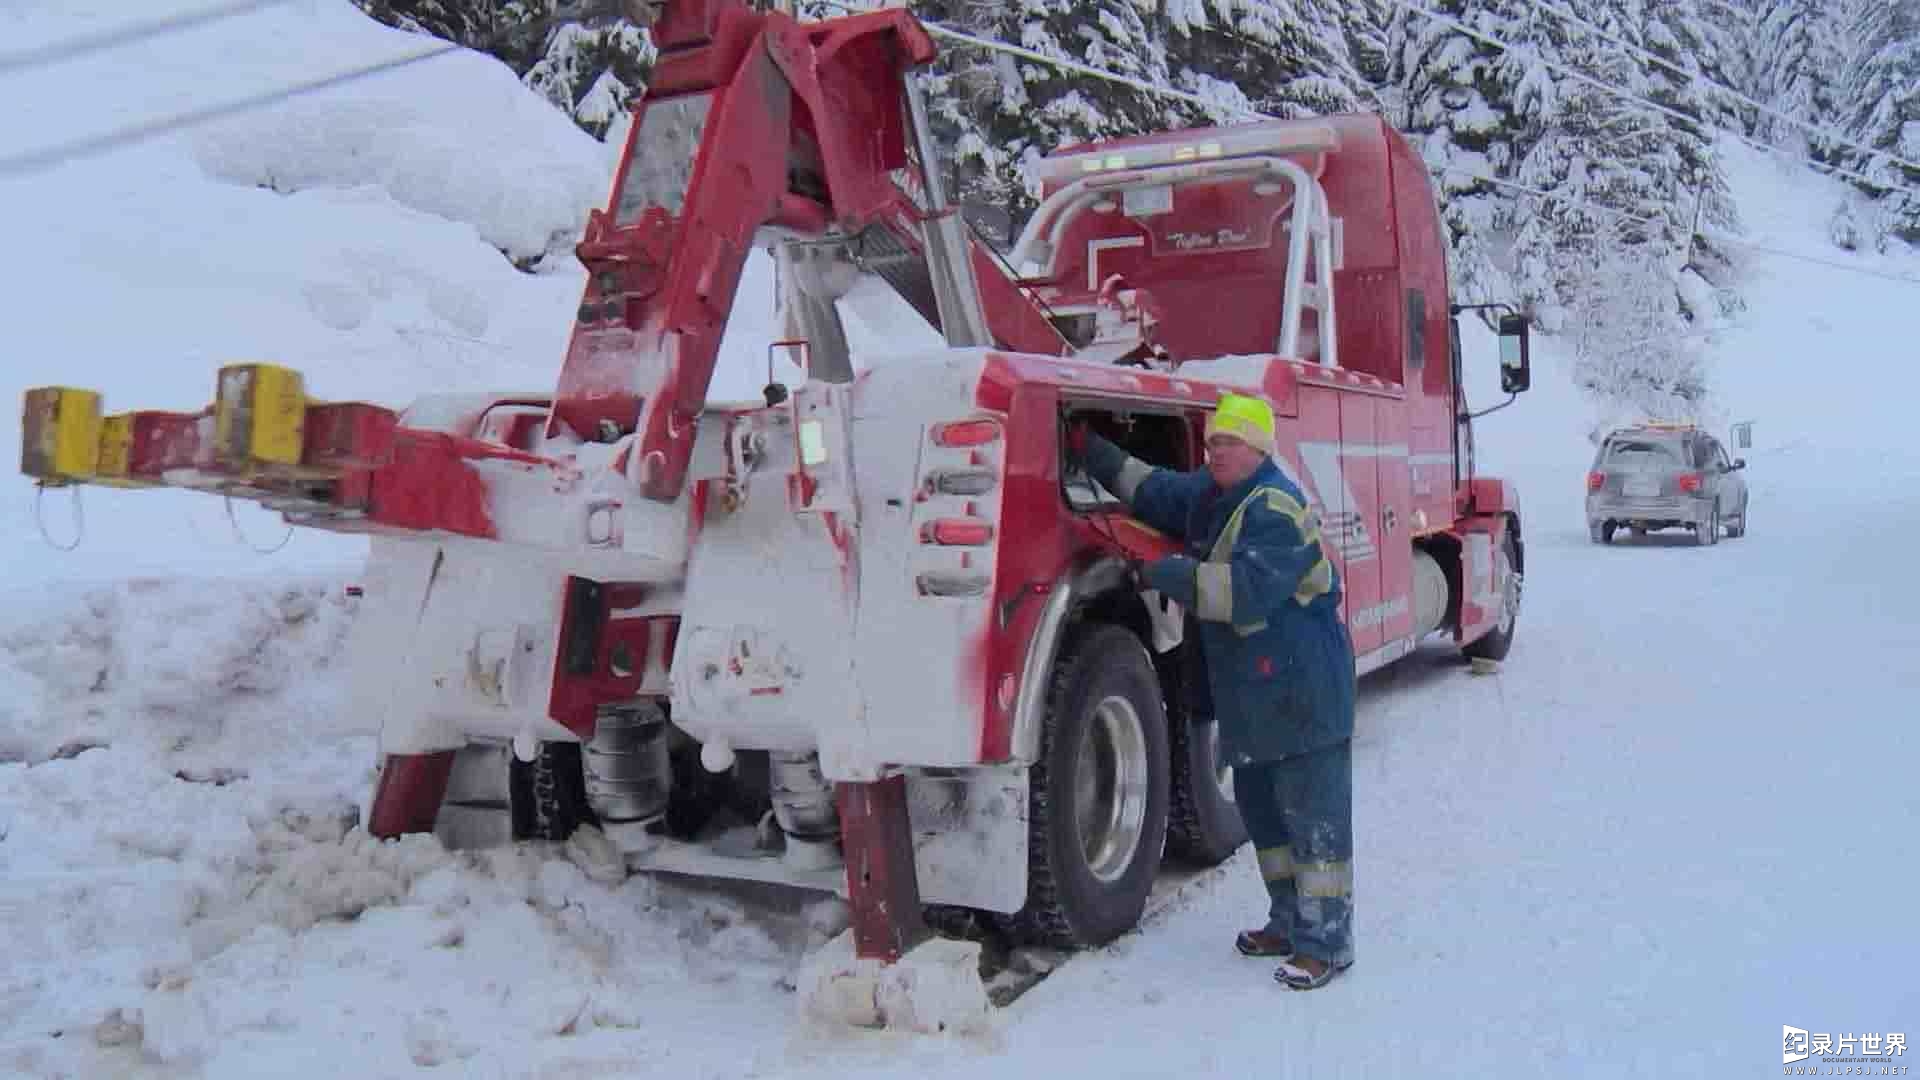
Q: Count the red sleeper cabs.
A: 1